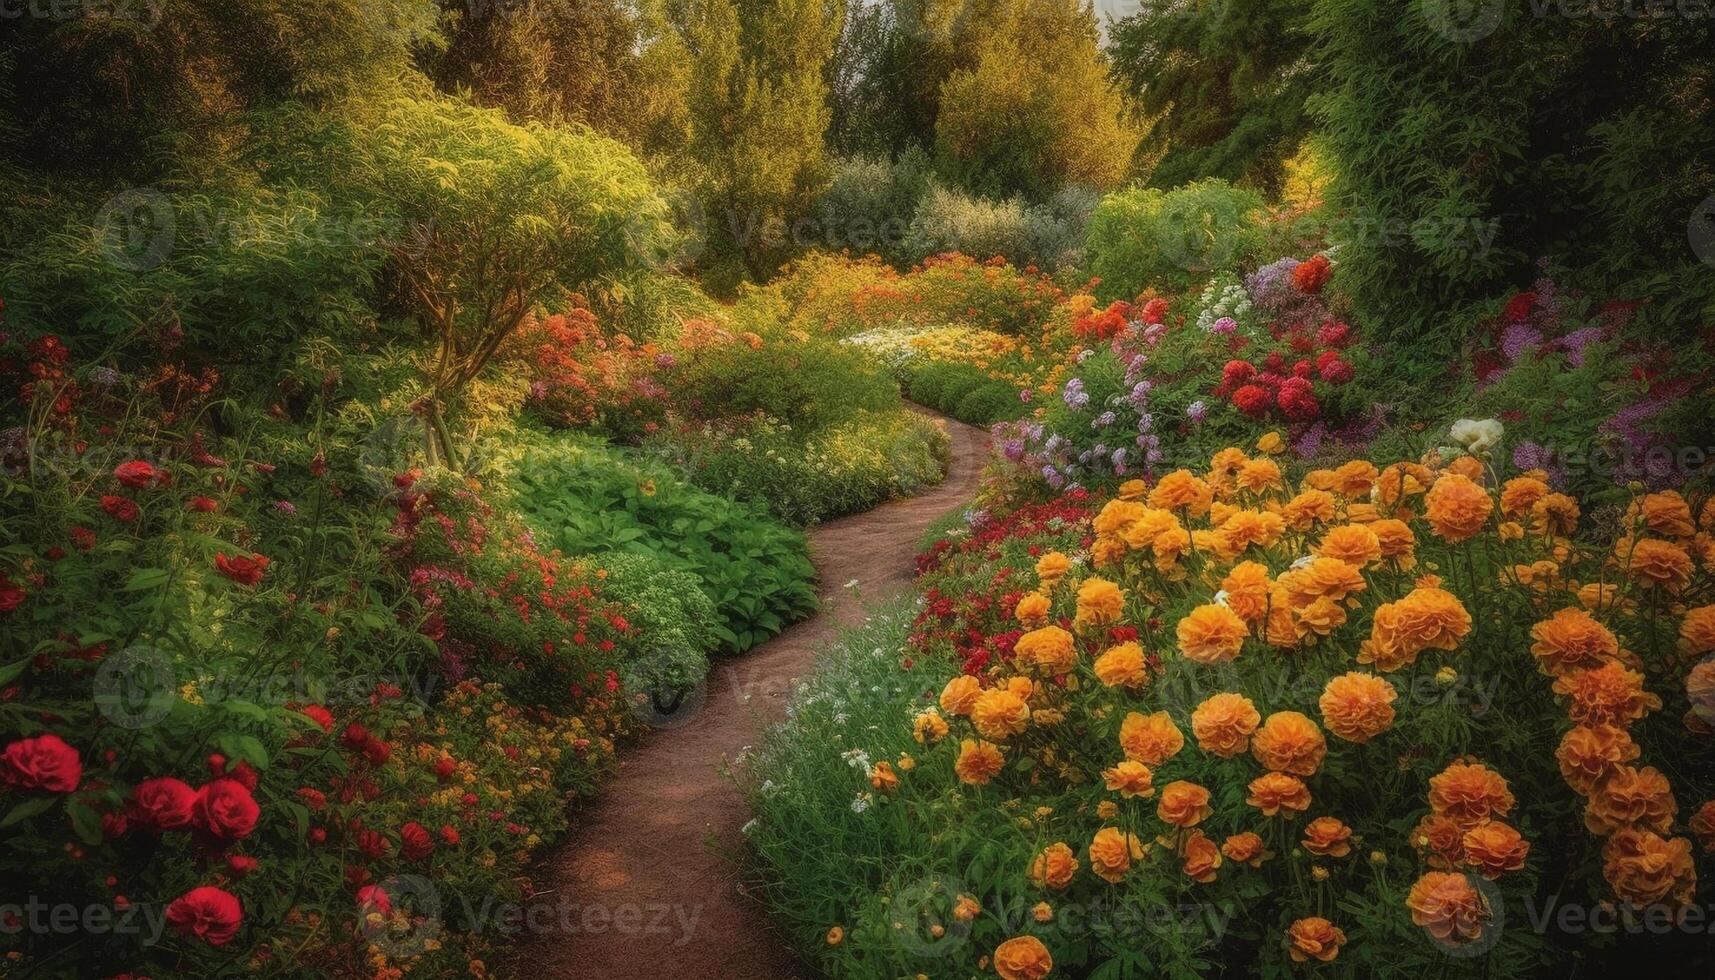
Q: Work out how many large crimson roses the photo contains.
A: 4